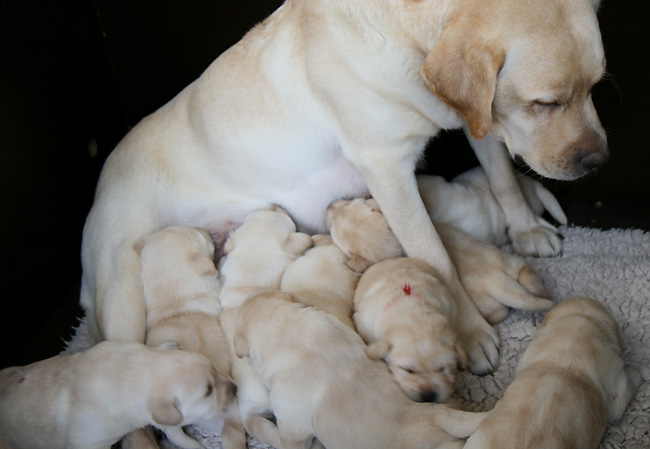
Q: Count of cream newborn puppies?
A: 9